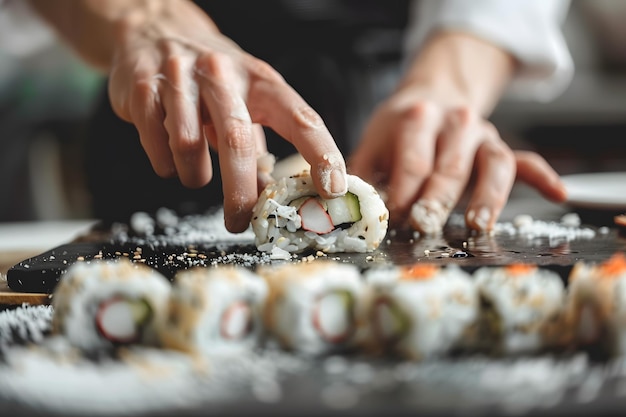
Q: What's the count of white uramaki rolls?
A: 7